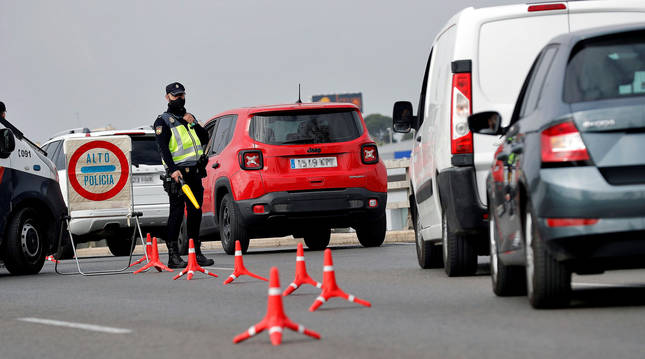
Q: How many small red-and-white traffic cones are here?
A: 7